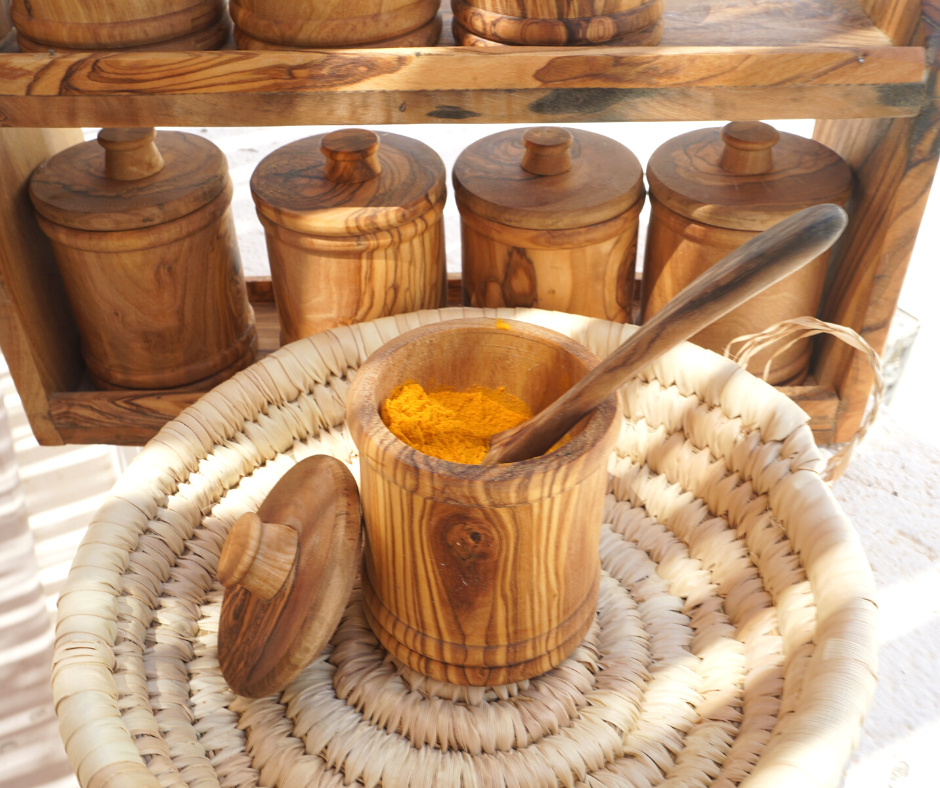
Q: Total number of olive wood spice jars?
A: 8